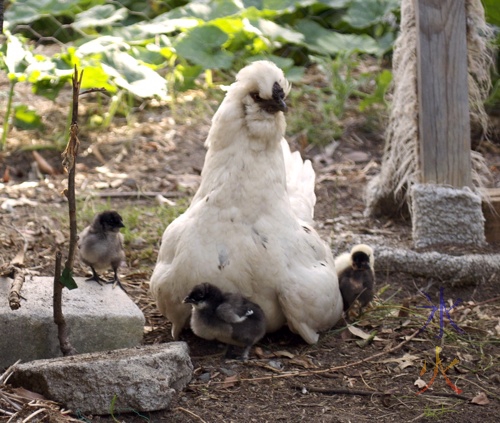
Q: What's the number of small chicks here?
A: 3